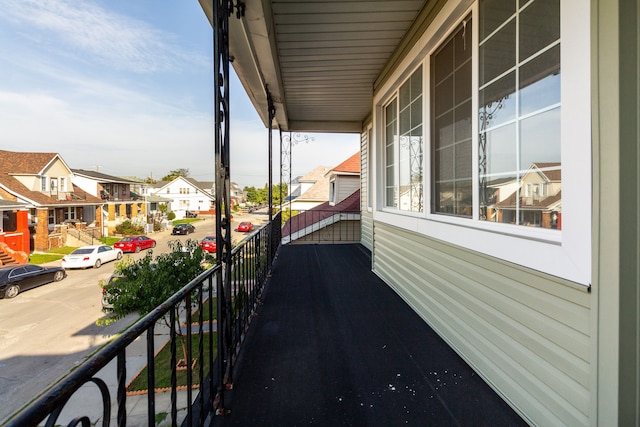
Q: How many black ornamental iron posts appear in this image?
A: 3